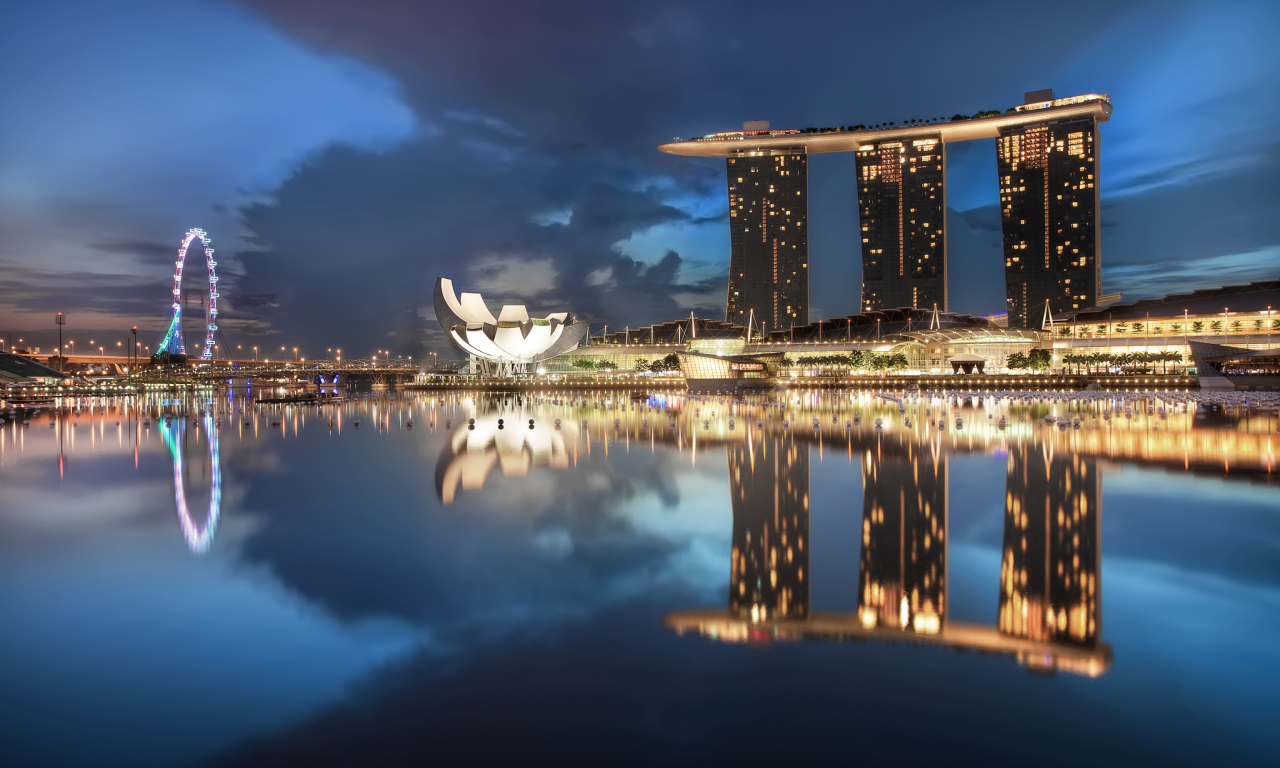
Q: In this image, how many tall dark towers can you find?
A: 3